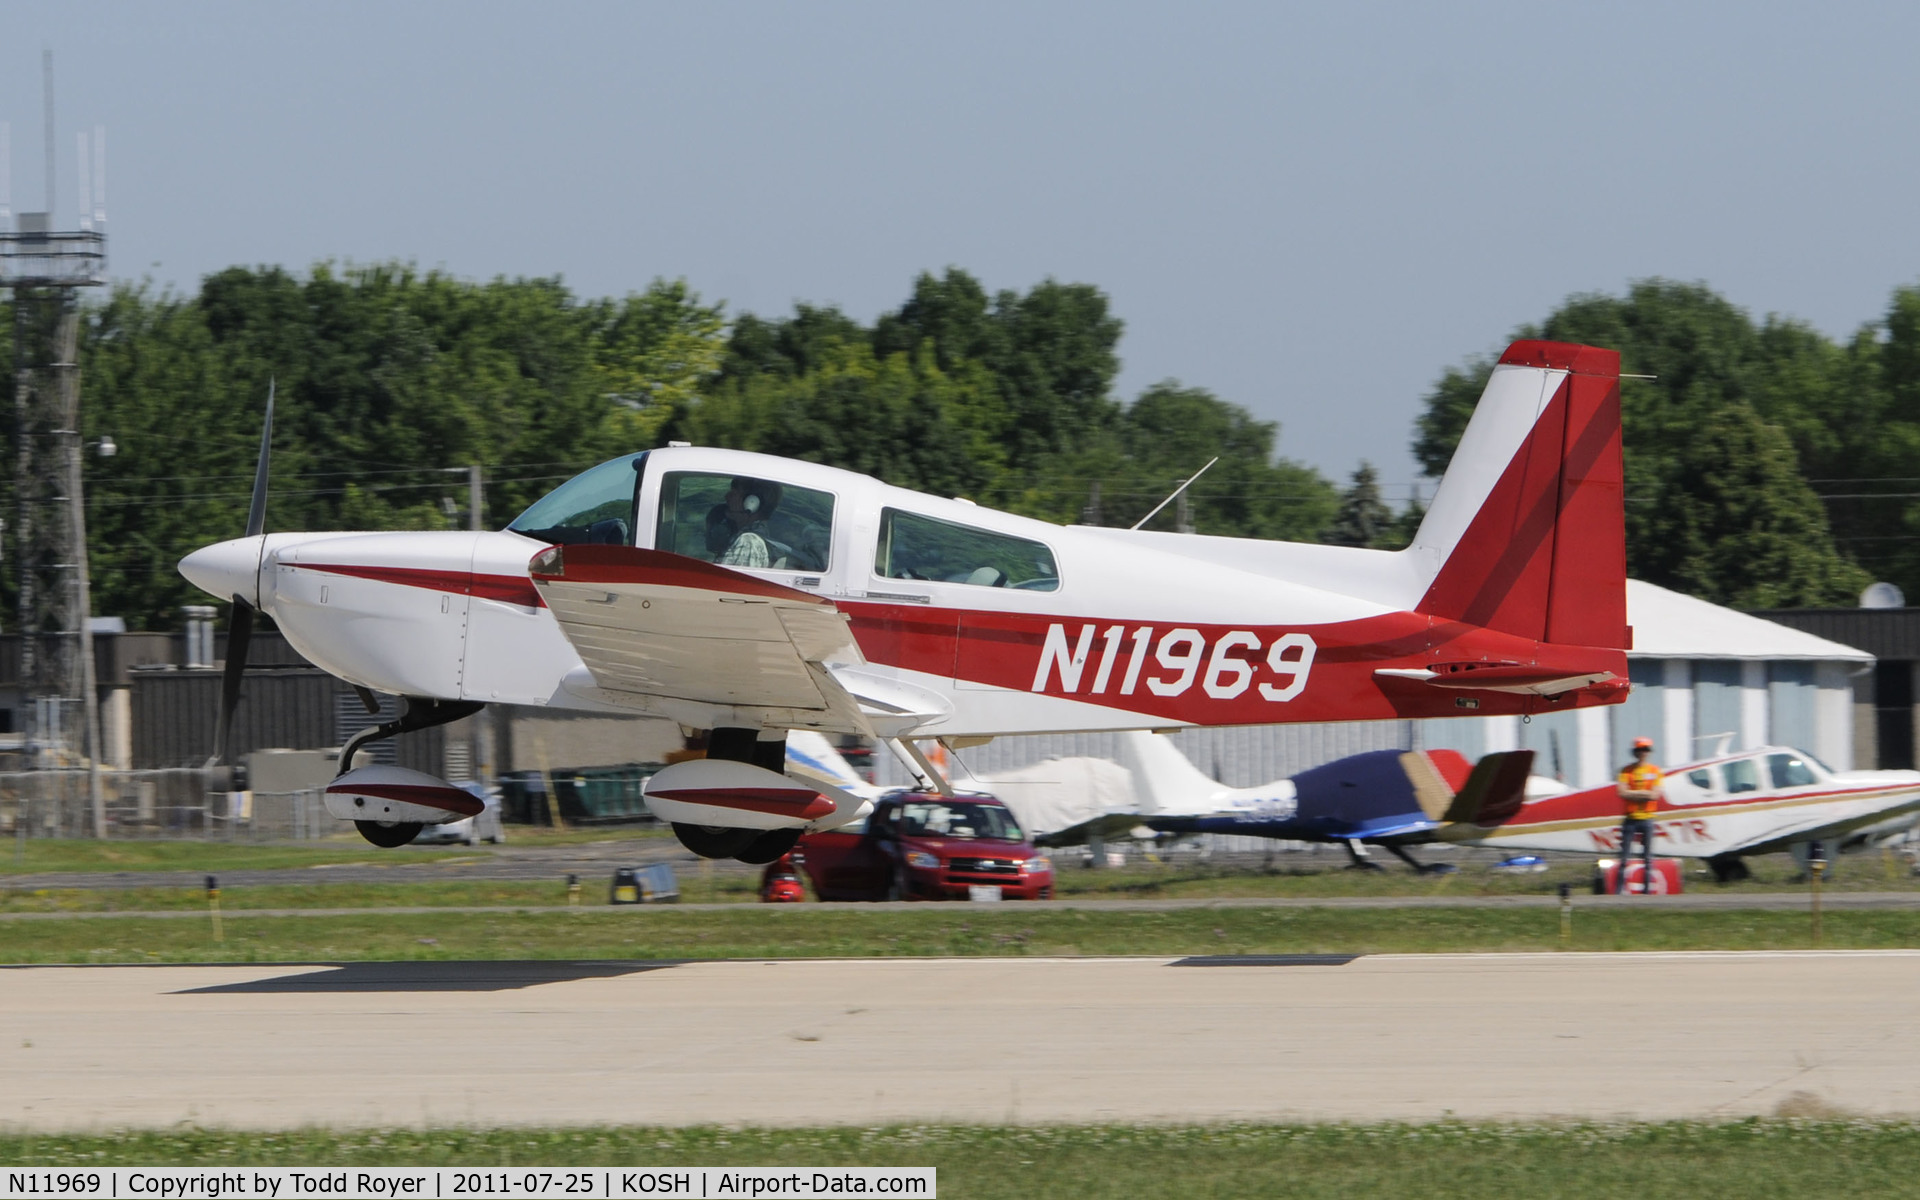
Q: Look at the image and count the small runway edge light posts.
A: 4